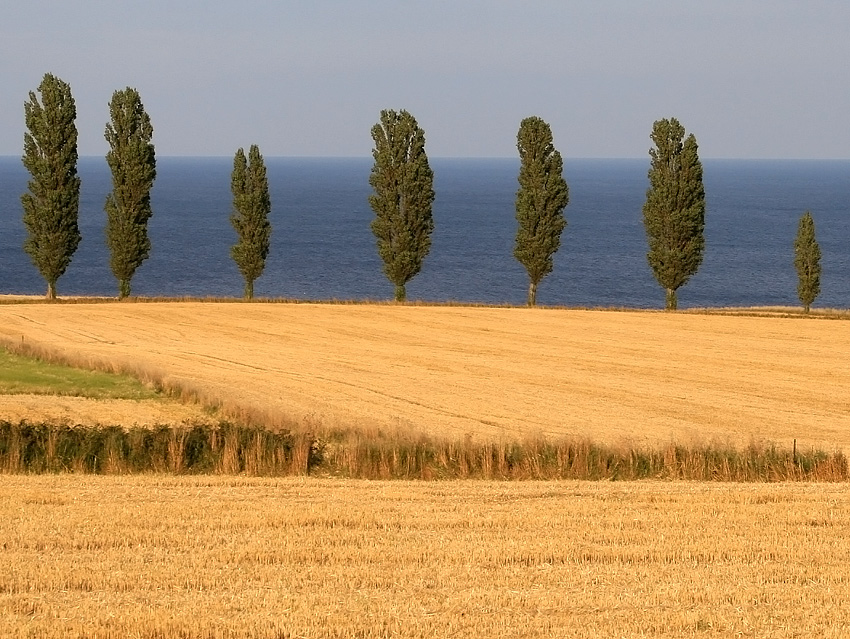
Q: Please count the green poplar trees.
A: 7